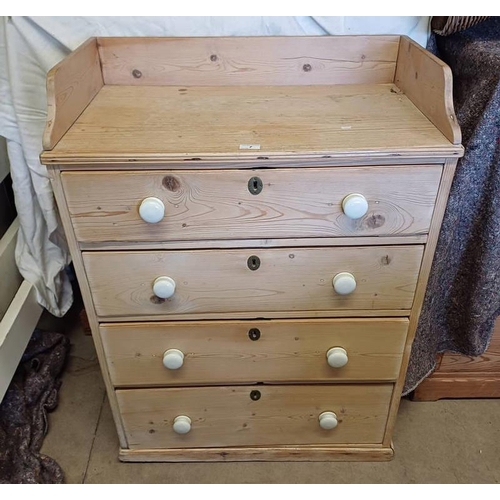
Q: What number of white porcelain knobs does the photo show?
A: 8